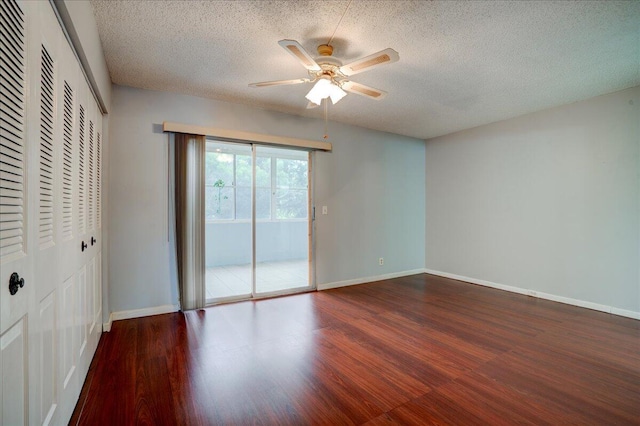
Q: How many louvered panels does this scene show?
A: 6